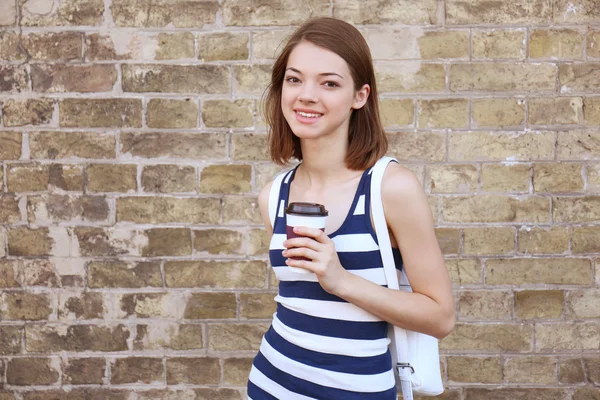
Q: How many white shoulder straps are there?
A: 2